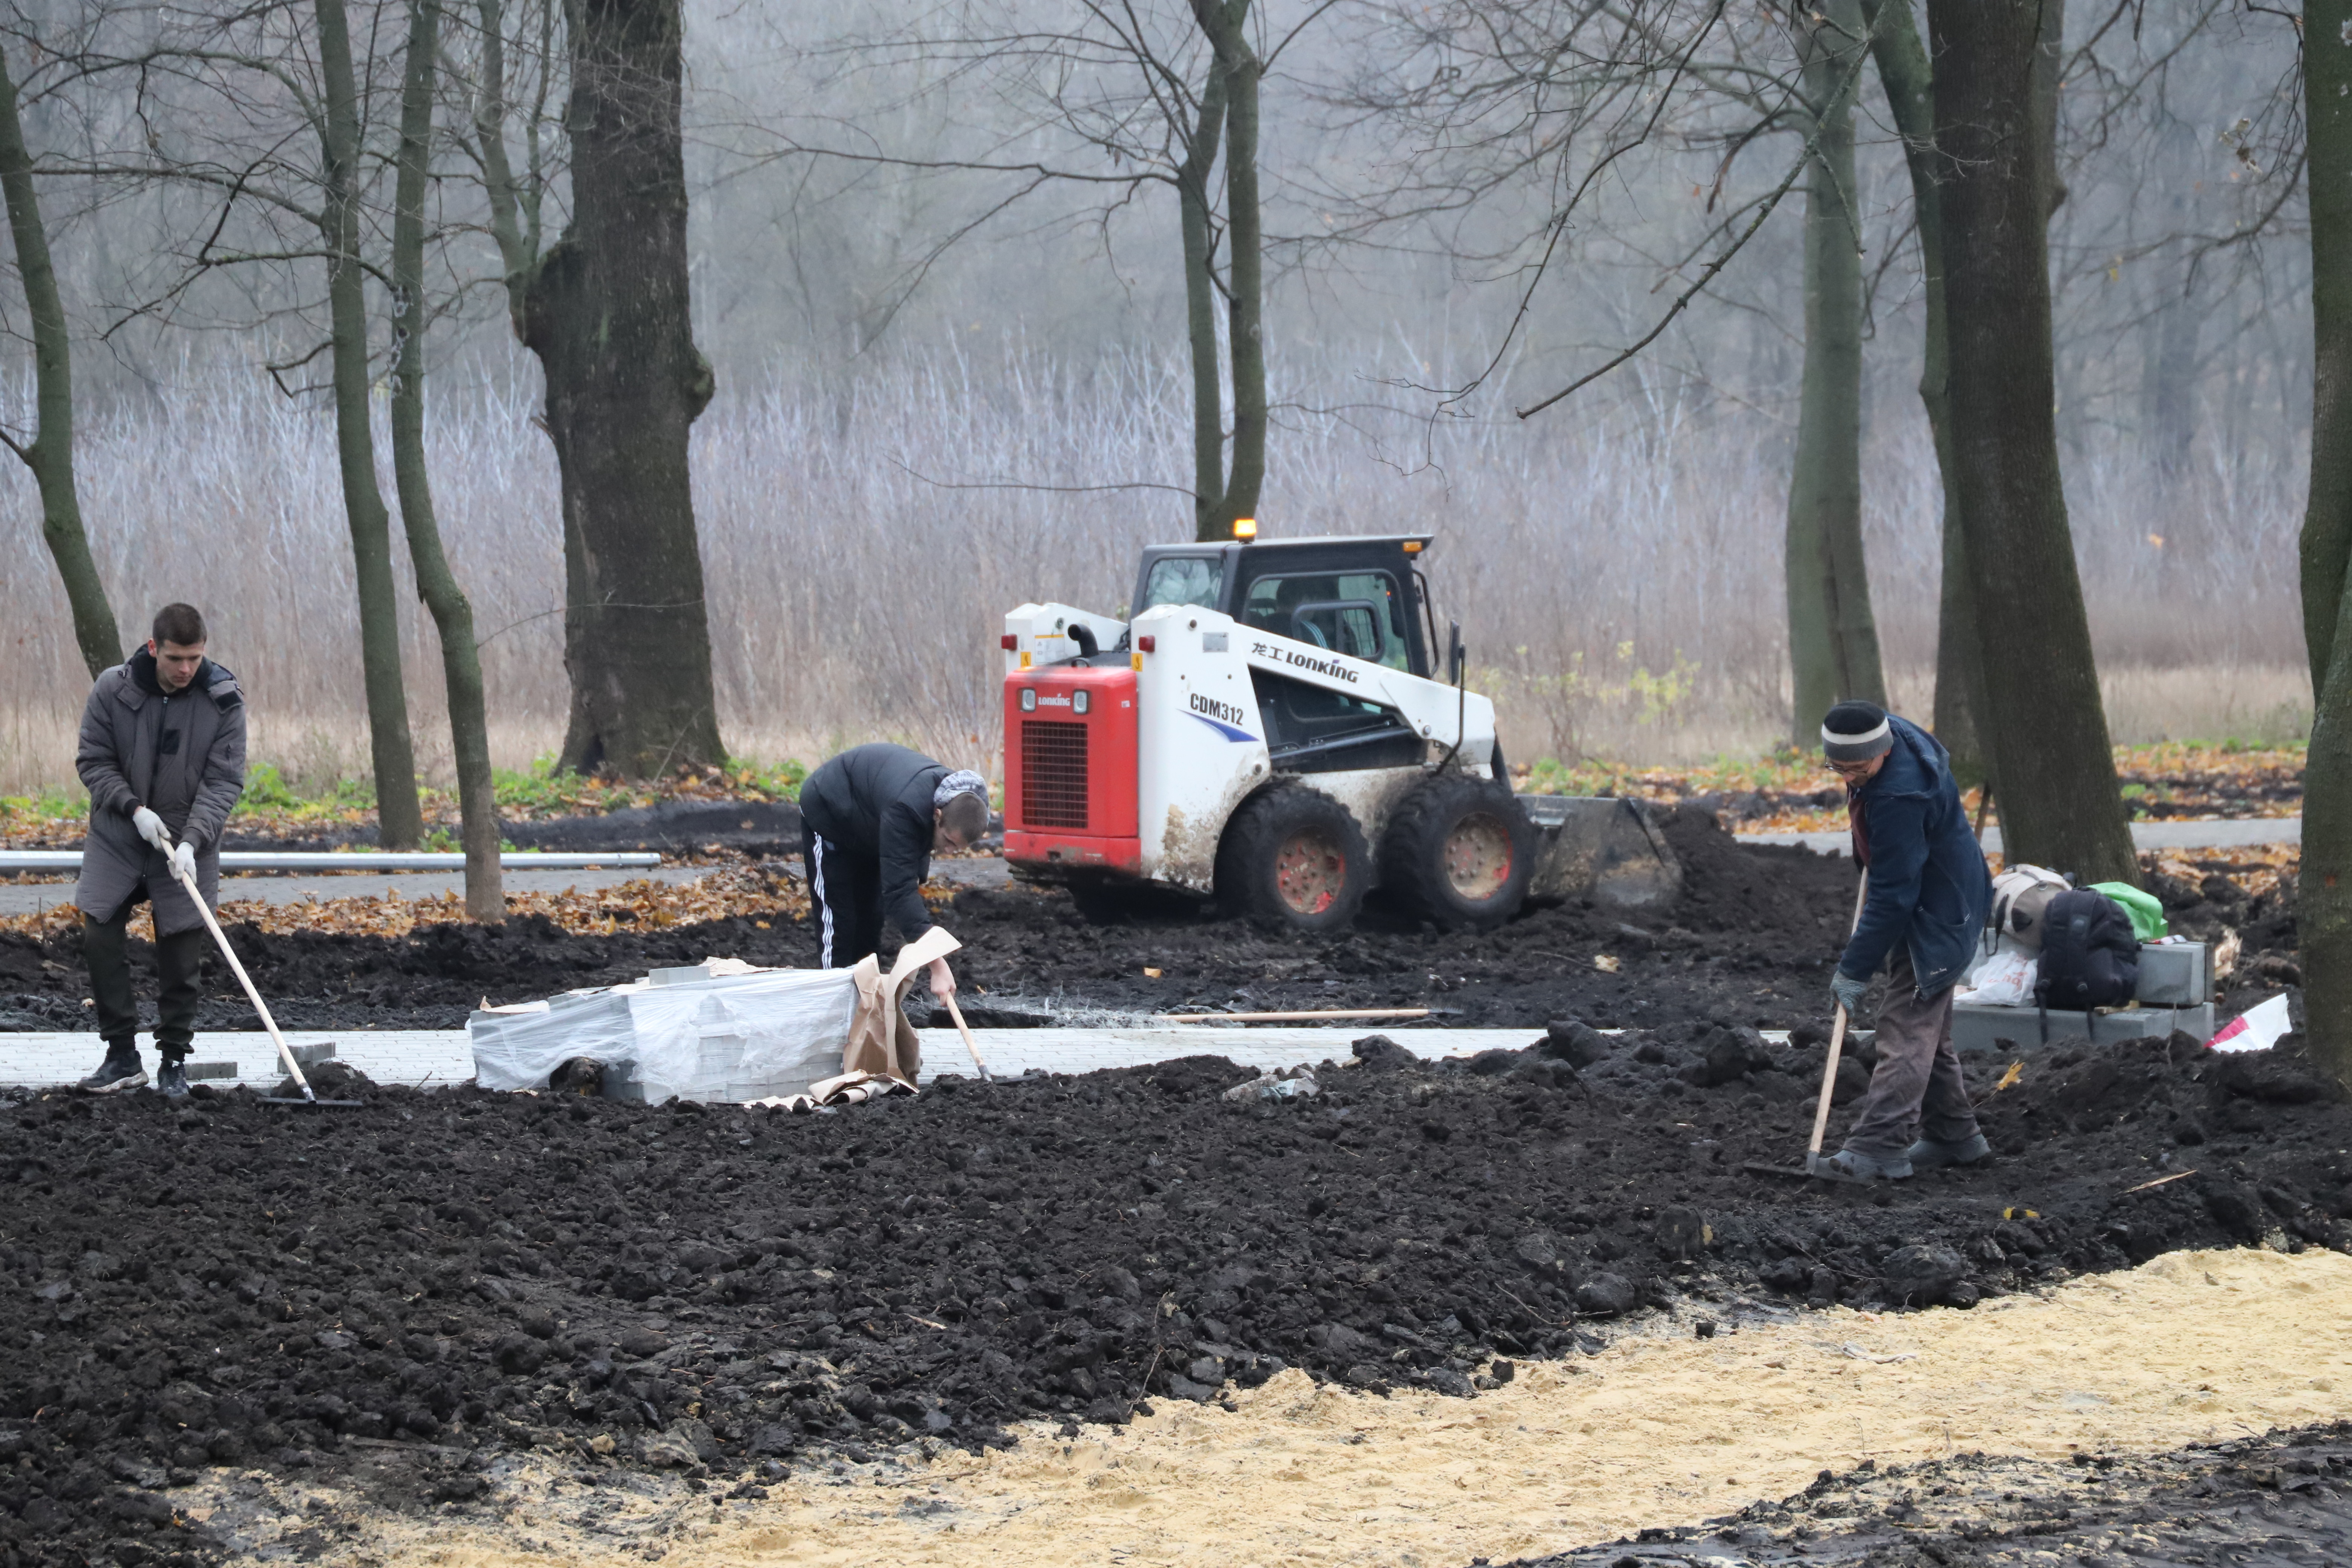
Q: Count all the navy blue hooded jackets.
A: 1